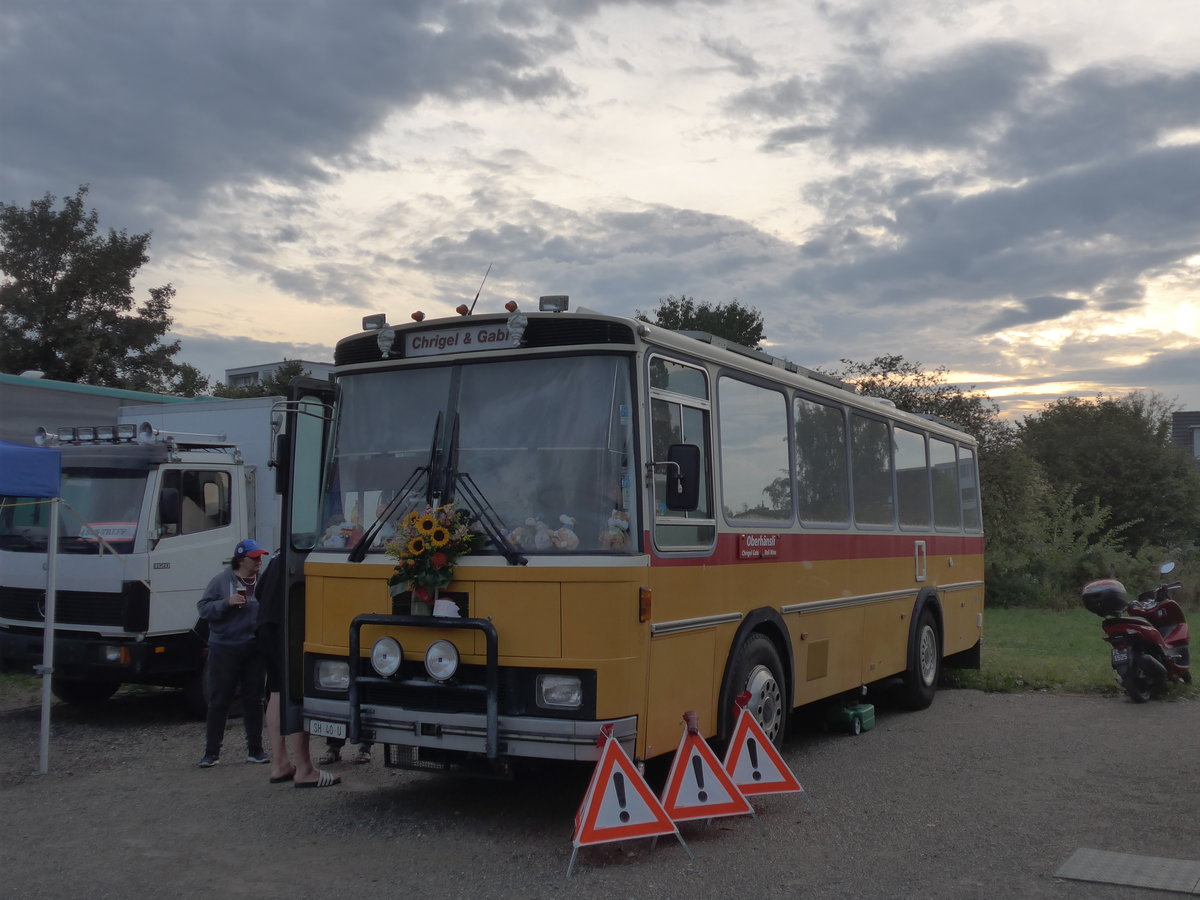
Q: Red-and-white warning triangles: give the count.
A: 3